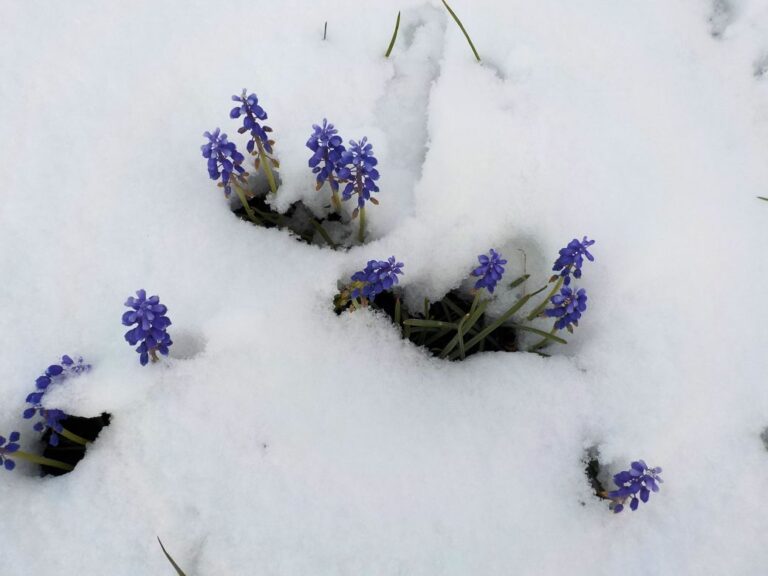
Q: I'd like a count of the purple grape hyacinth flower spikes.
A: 12